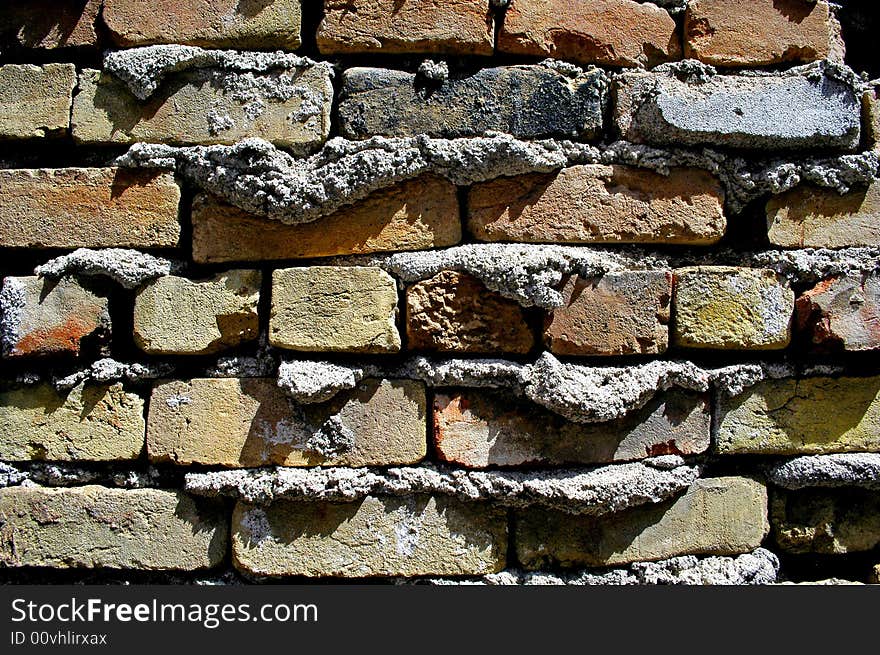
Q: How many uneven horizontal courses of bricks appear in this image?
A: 6